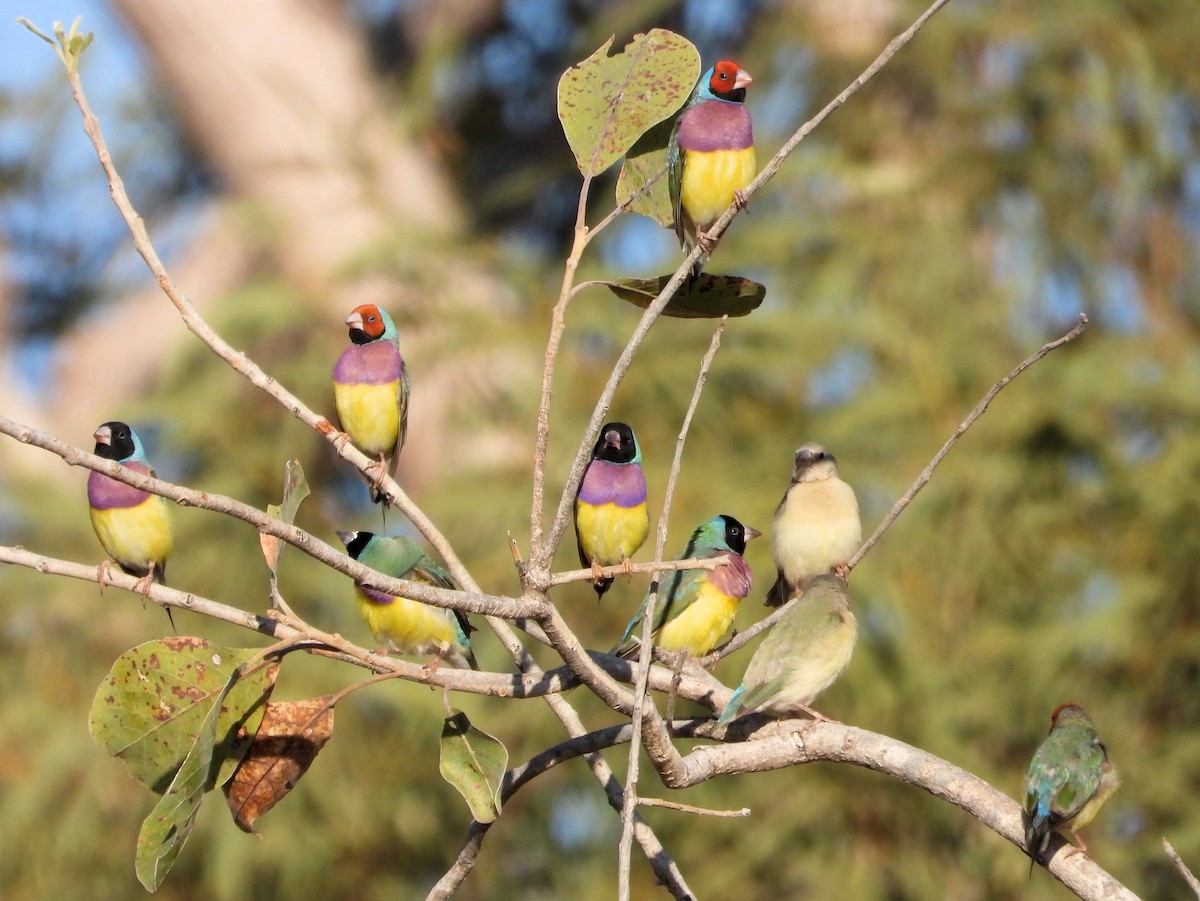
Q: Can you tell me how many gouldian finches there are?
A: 9